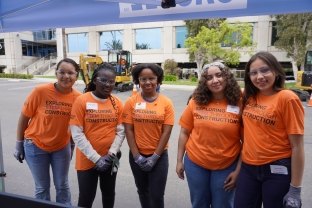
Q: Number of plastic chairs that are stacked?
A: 0